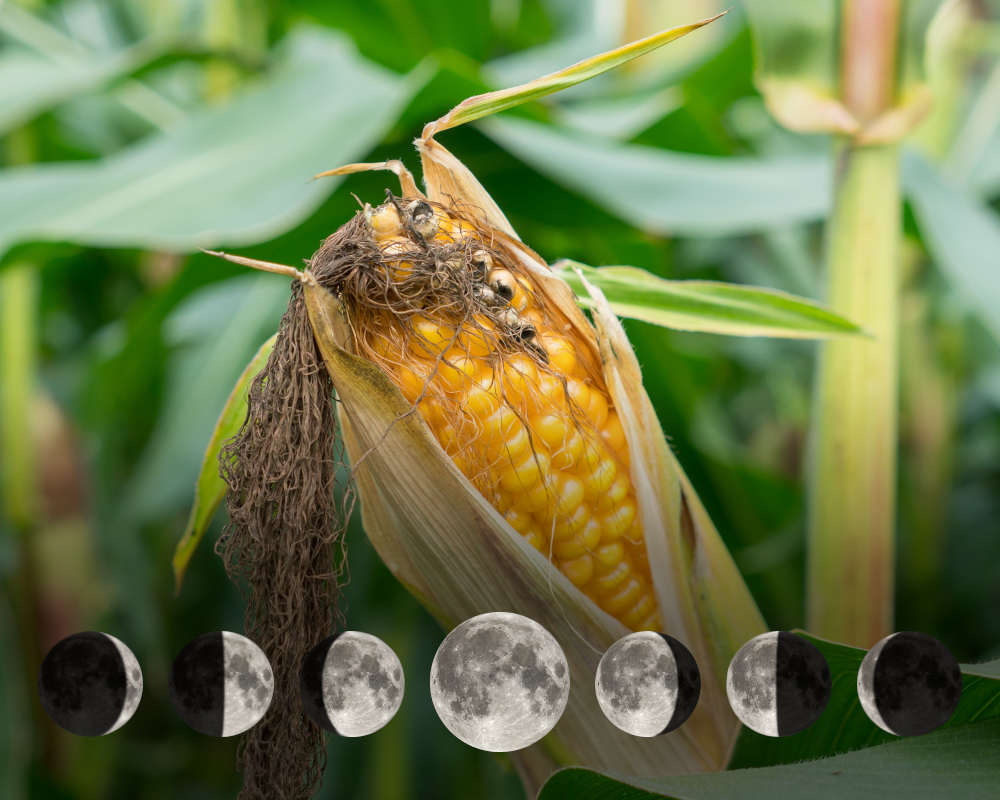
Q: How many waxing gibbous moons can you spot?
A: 1